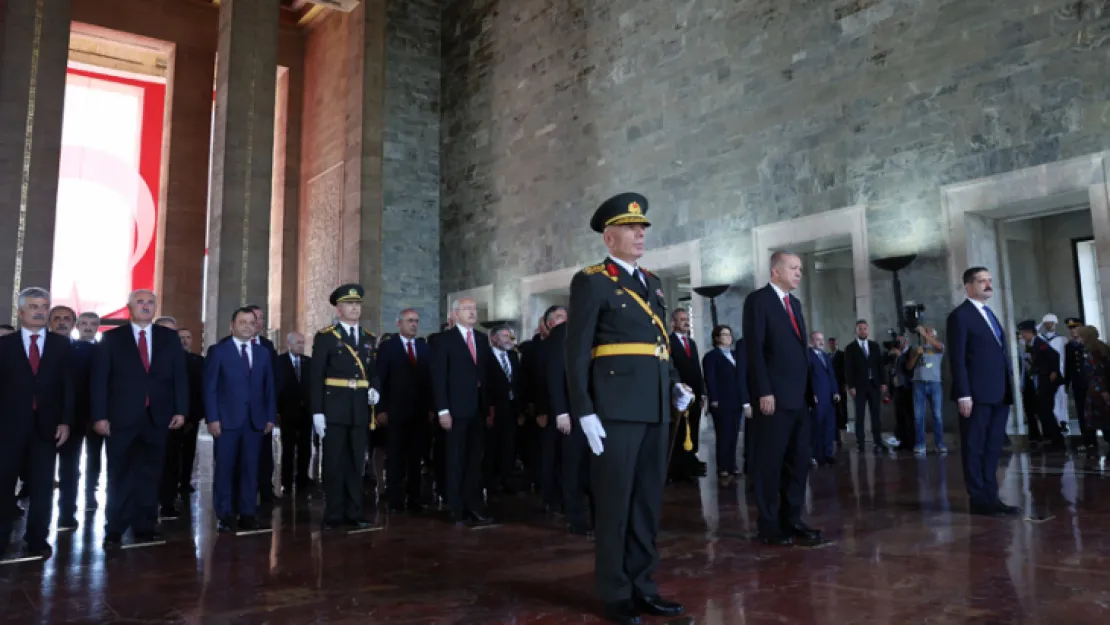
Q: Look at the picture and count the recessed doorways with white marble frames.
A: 4